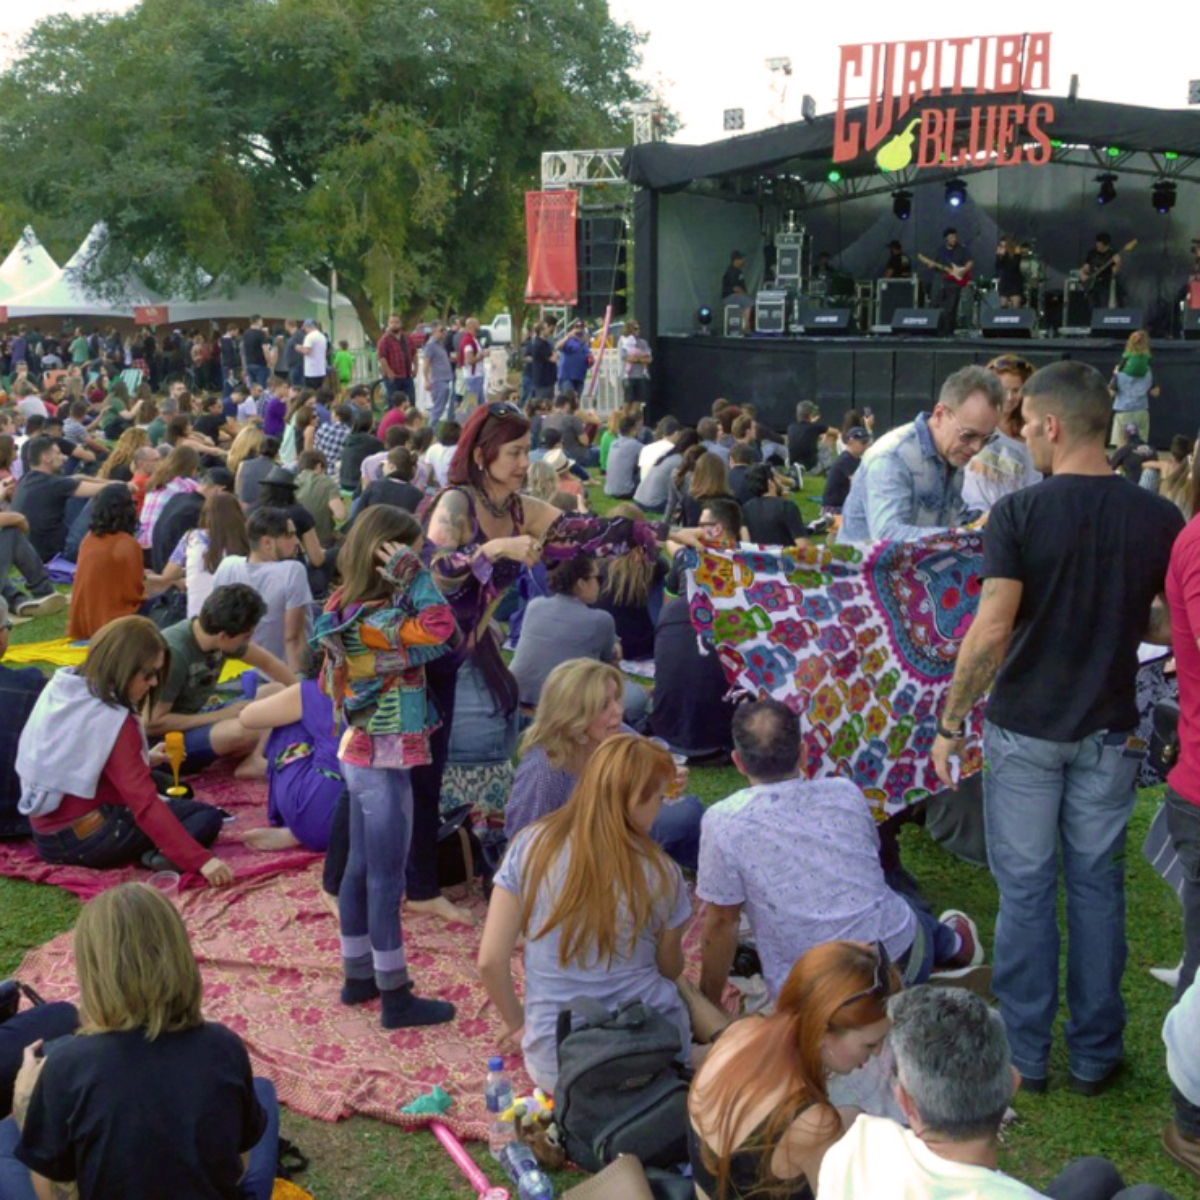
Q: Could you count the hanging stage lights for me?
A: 4